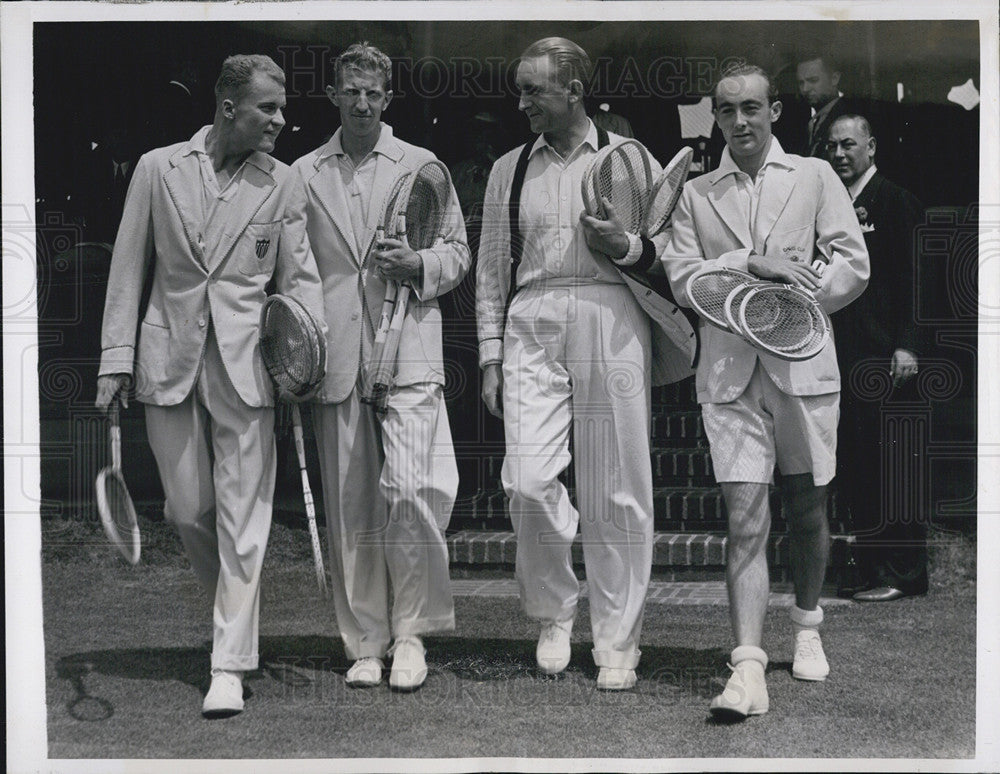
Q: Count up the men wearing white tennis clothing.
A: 4